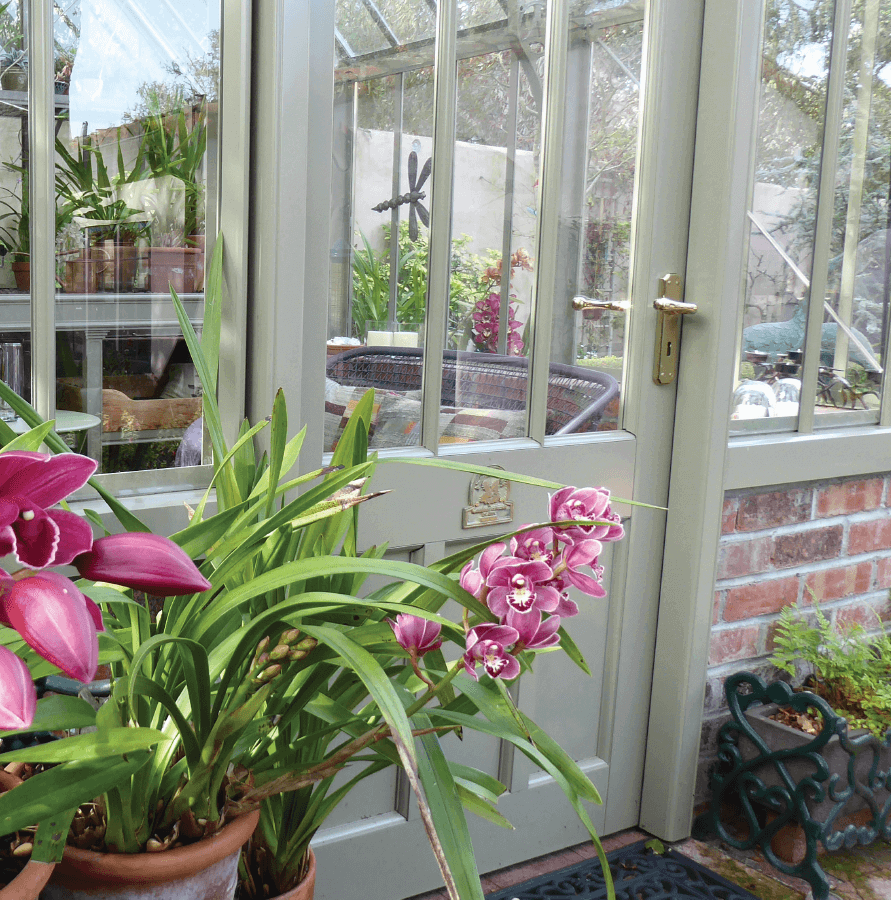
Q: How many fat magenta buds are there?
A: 3